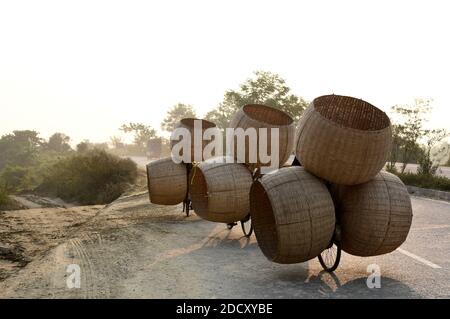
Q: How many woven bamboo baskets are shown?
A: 7